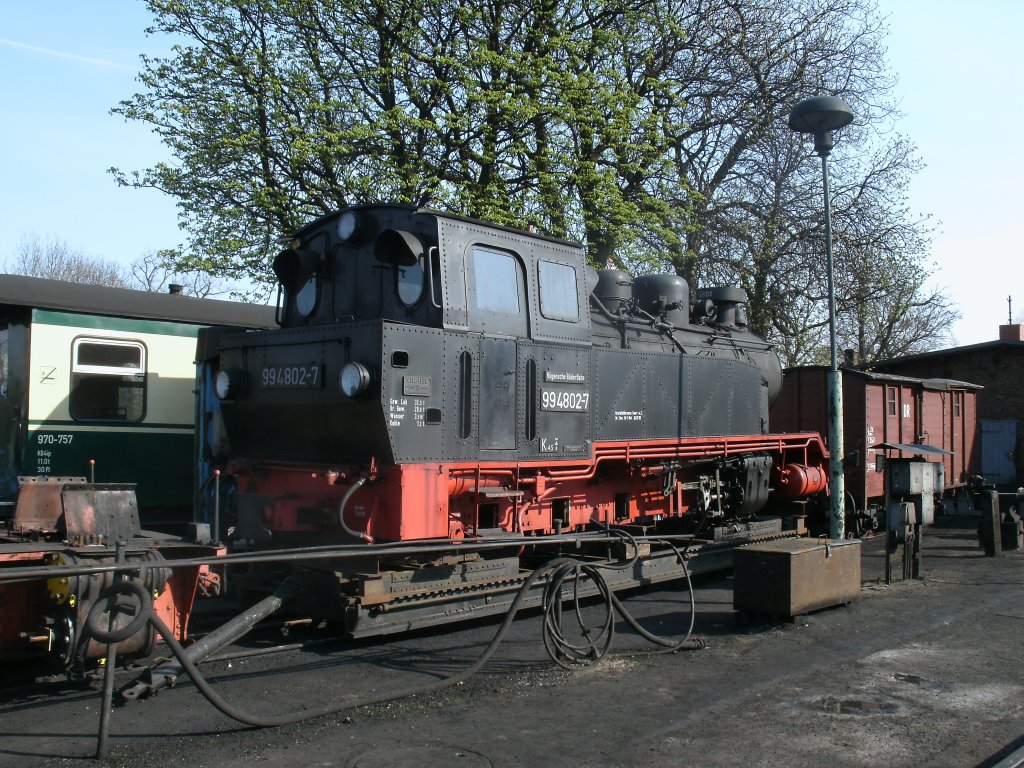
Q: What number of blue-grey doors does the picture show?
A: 1